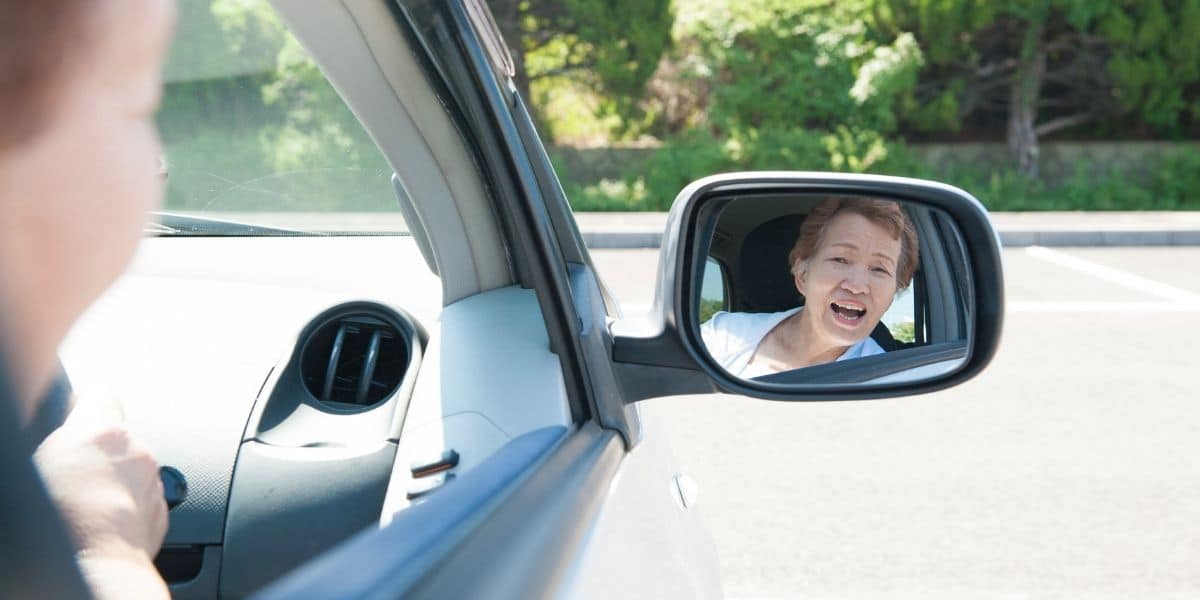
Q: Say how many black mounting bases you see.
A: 1